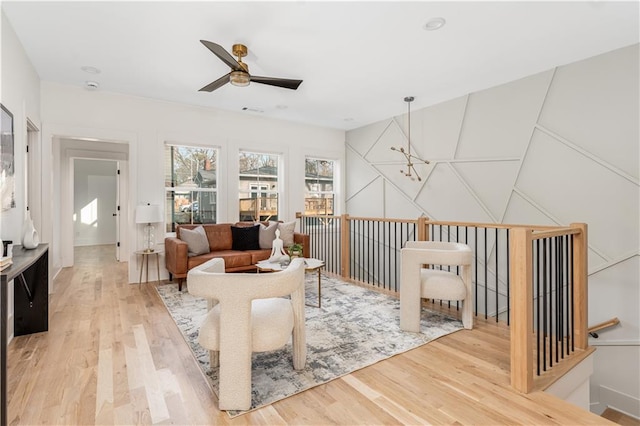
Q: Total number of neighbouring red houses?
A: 0